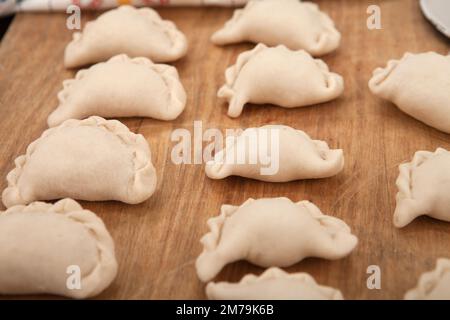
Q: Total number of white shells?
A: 12